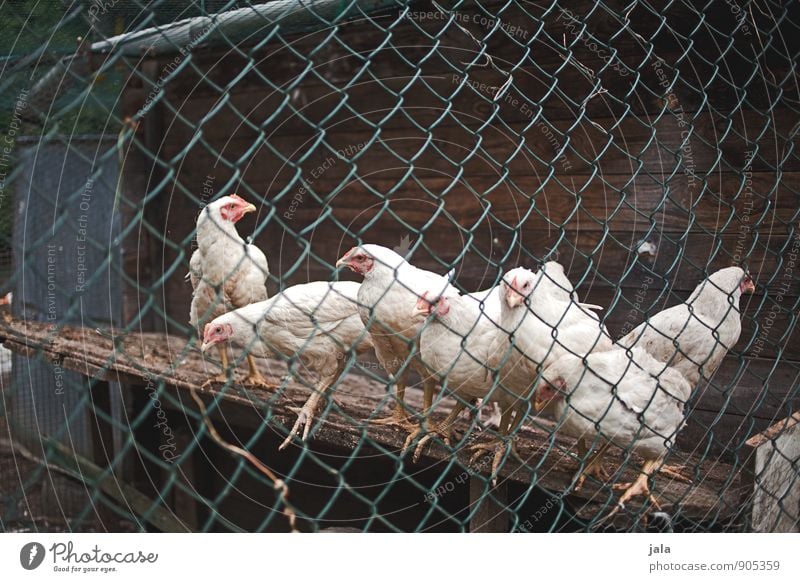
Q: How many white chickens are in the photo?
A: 7